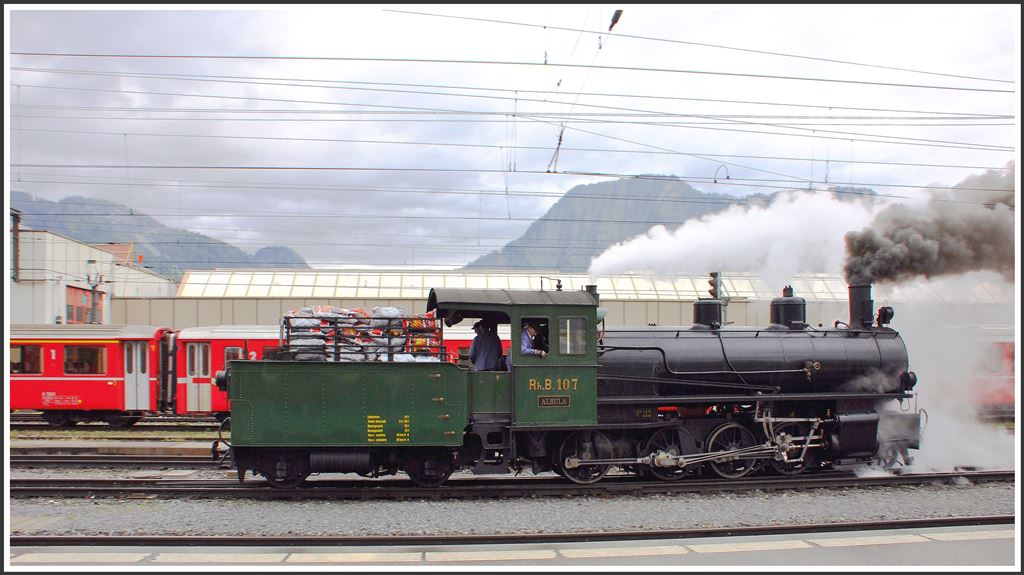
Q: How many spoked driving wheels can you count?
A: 4